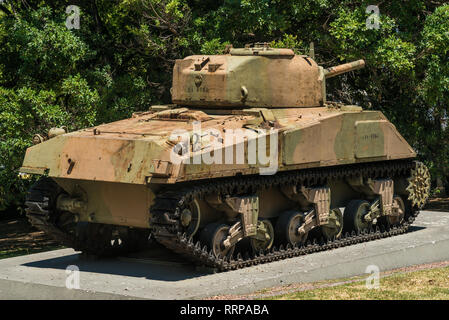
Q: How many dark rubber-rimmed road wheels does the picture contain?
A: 6